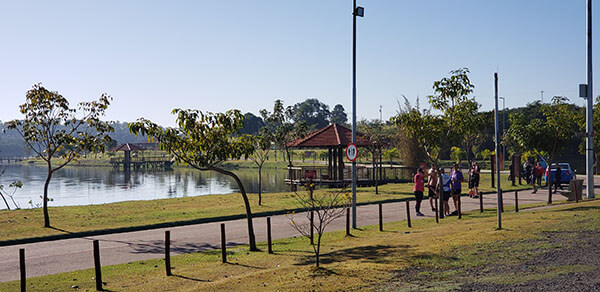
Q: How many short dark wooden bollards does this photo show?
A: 15